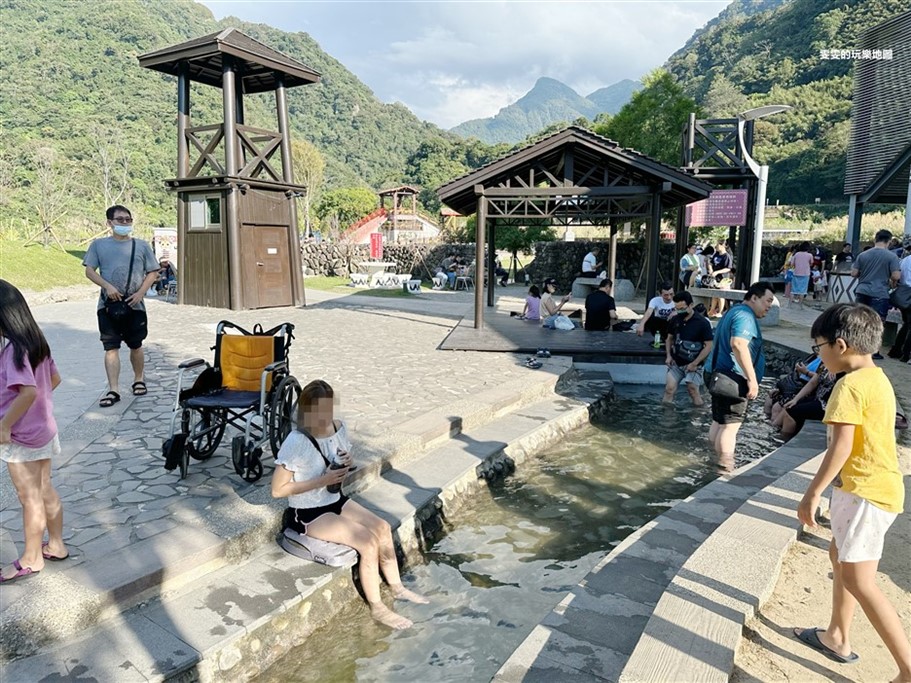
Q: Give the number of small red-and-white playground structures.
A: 1